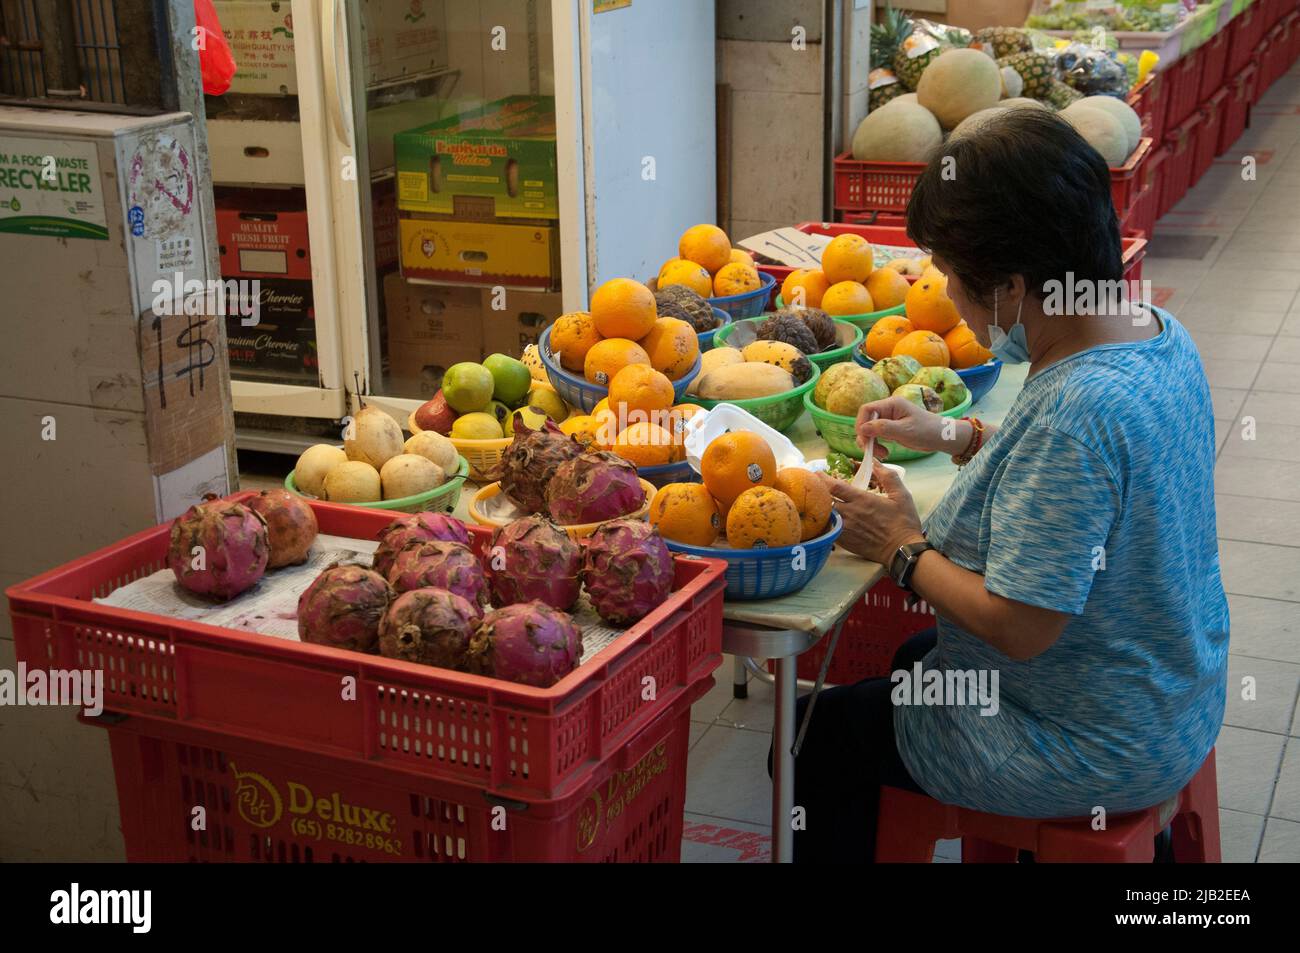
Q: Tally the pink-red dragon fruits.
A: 10